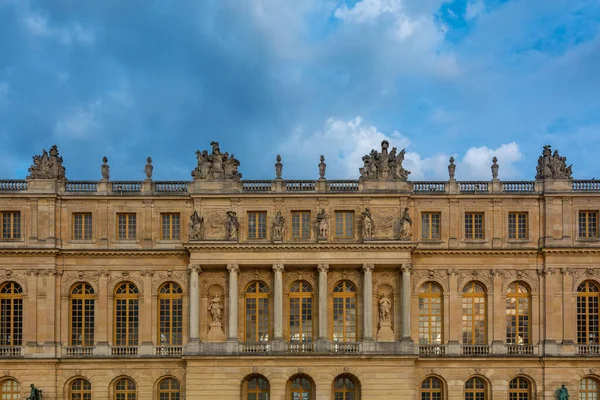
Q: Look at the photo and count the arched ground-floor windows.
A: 11